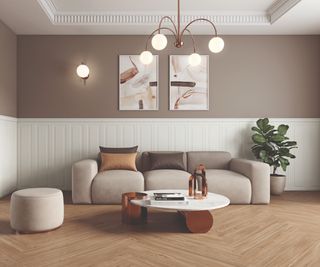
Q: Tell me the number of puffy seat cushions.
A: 3